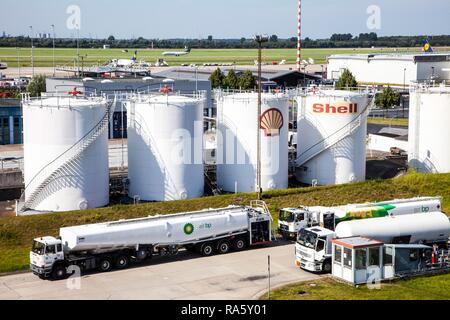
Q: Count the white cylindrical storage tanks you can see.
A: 5